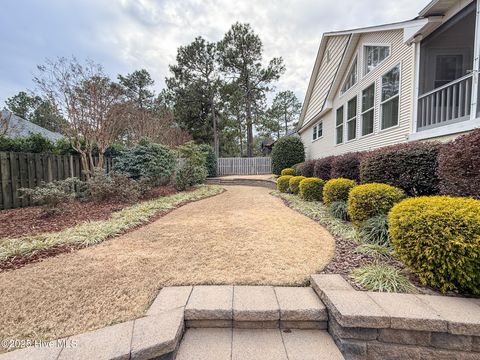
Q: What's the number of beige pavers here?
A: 14